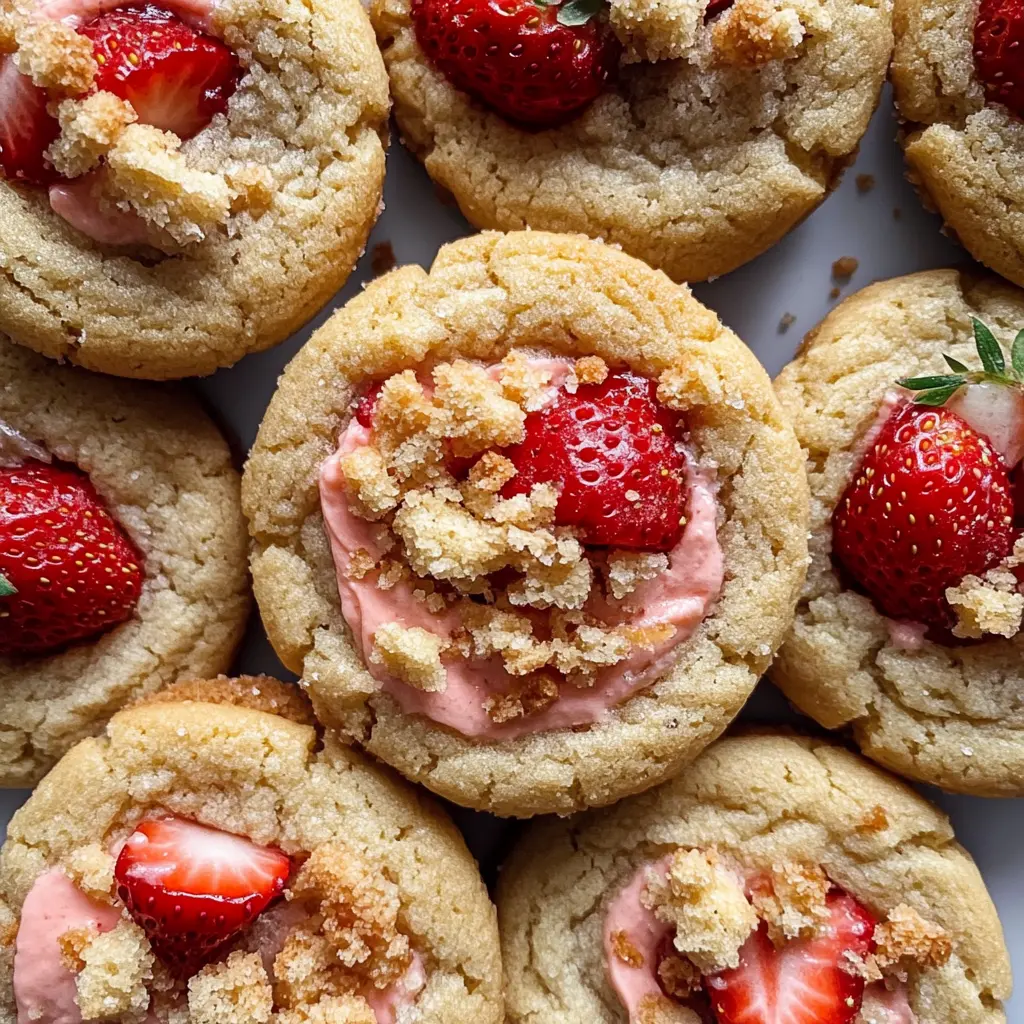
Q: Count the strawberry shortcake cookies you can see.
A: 8